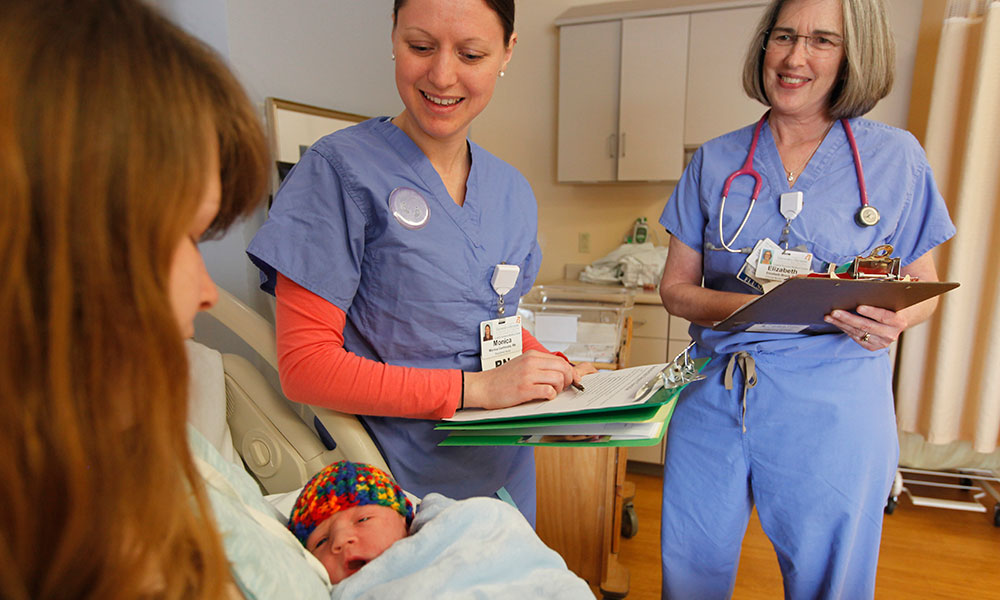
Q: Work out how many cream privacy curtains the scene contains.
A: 1